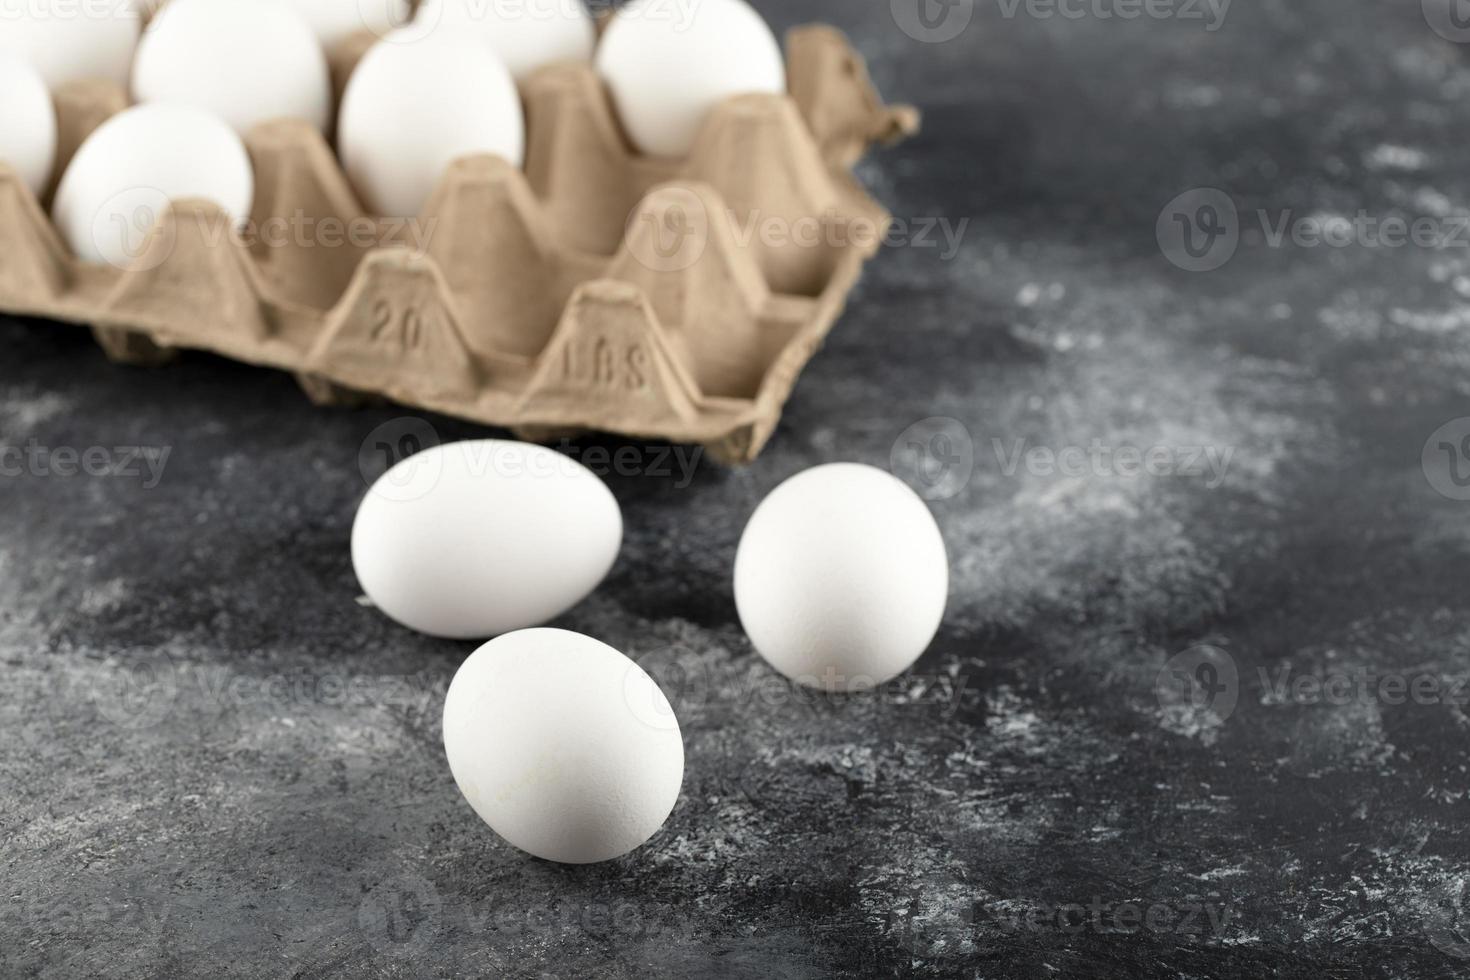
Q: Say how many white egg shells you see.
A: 11